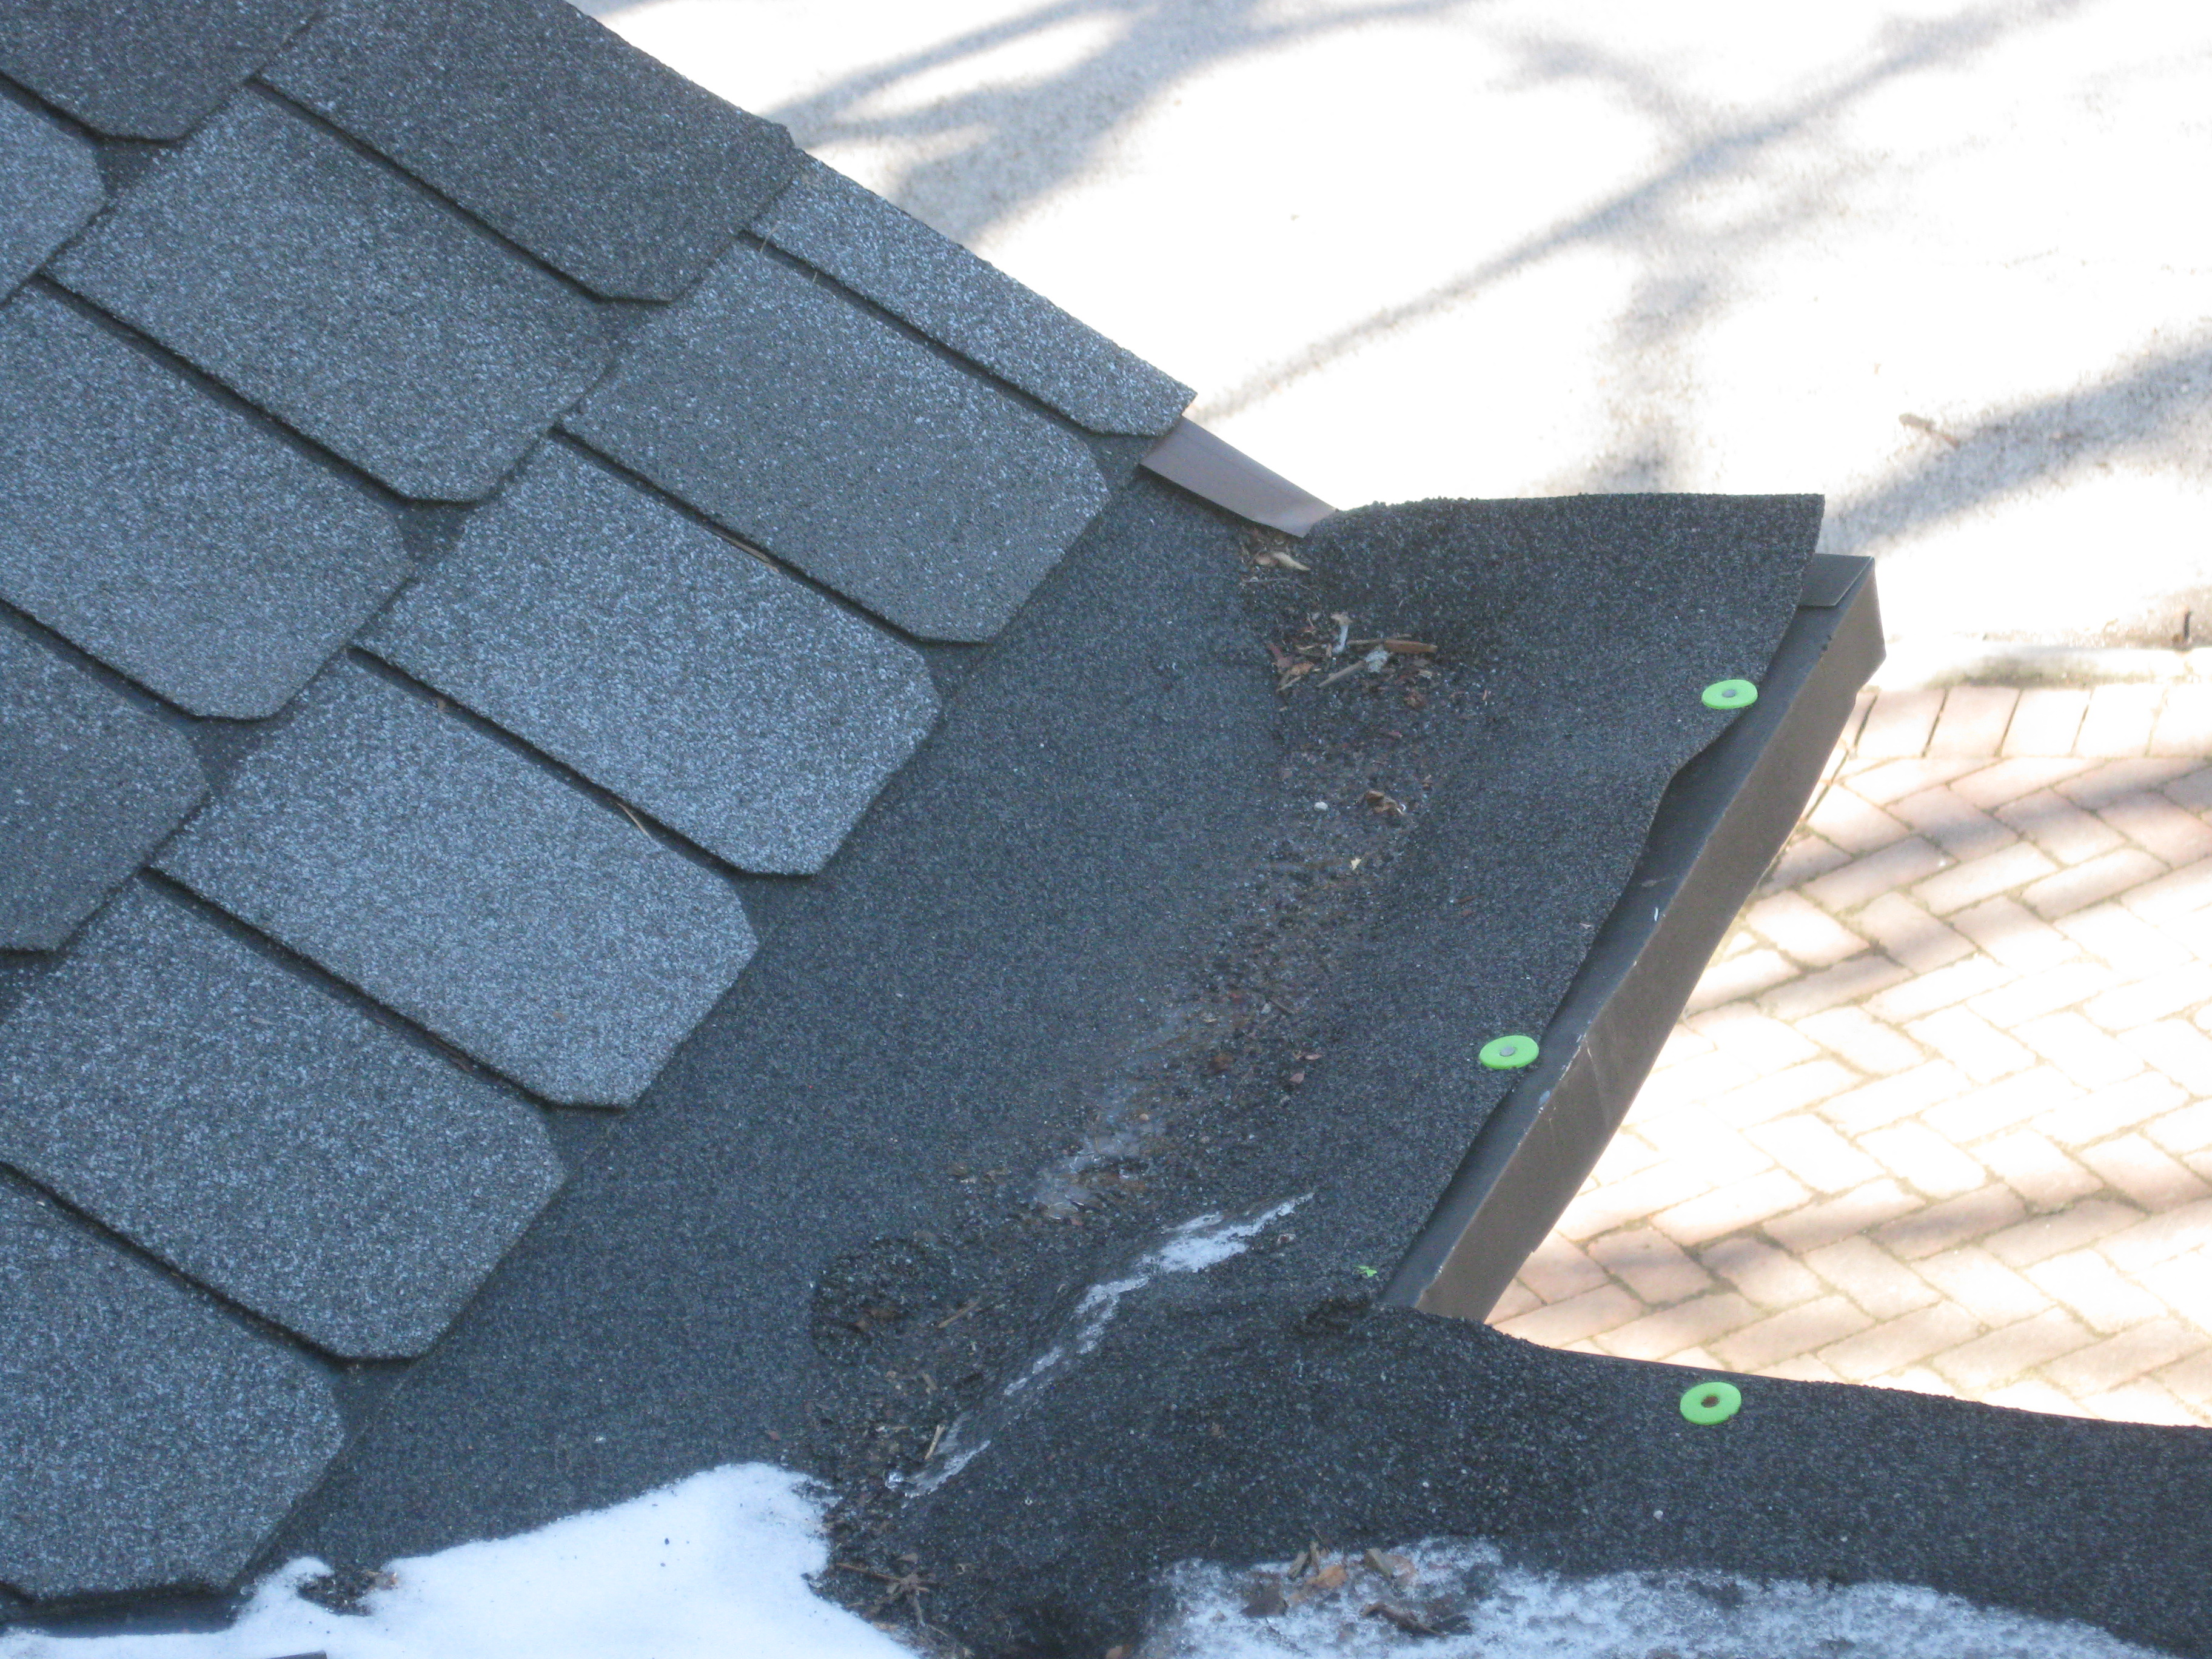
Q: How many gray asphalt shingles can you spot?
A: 12